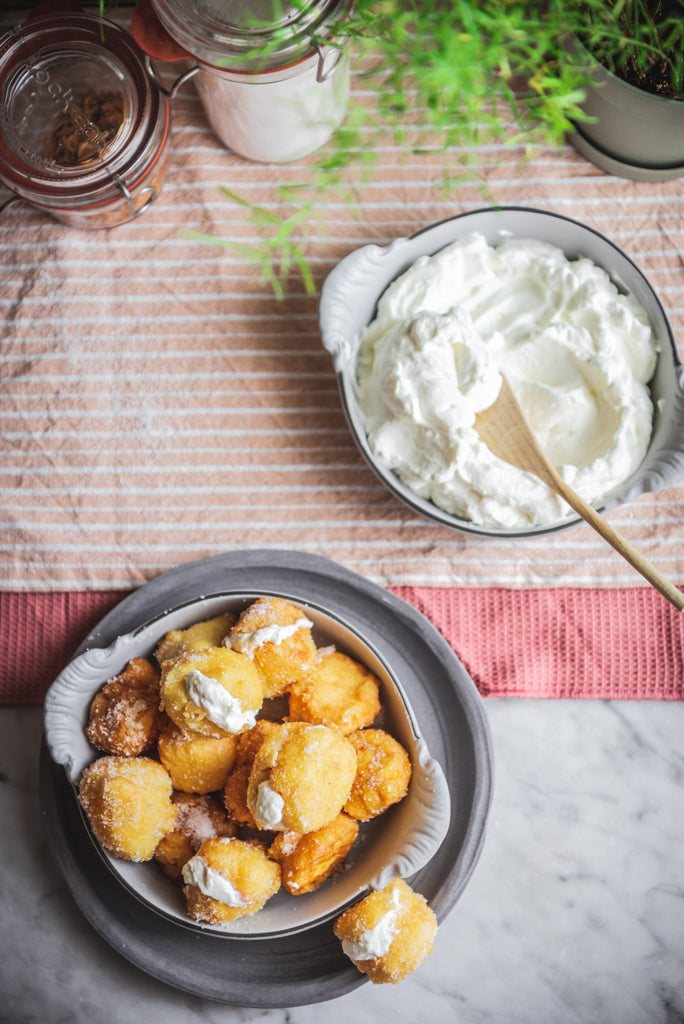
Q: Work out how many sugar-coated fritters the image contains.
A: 14